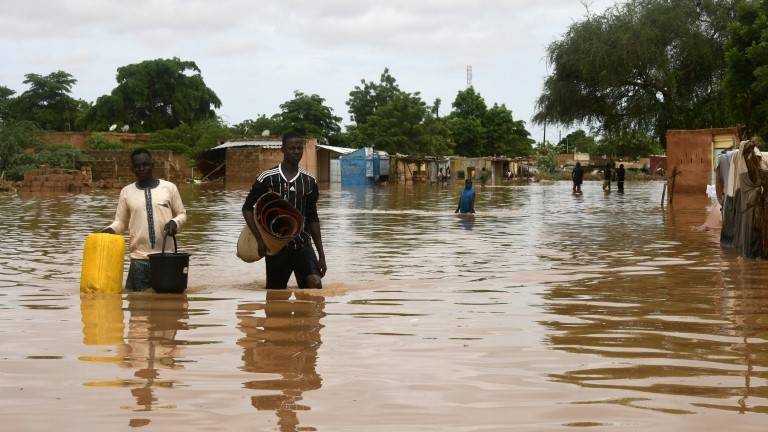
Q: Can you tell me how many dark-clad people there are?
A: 4